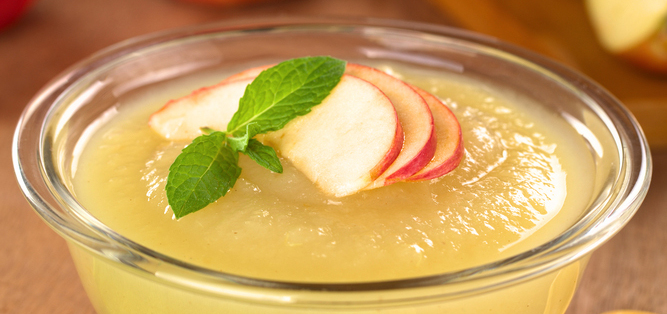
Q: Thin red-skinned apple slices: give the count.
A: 3